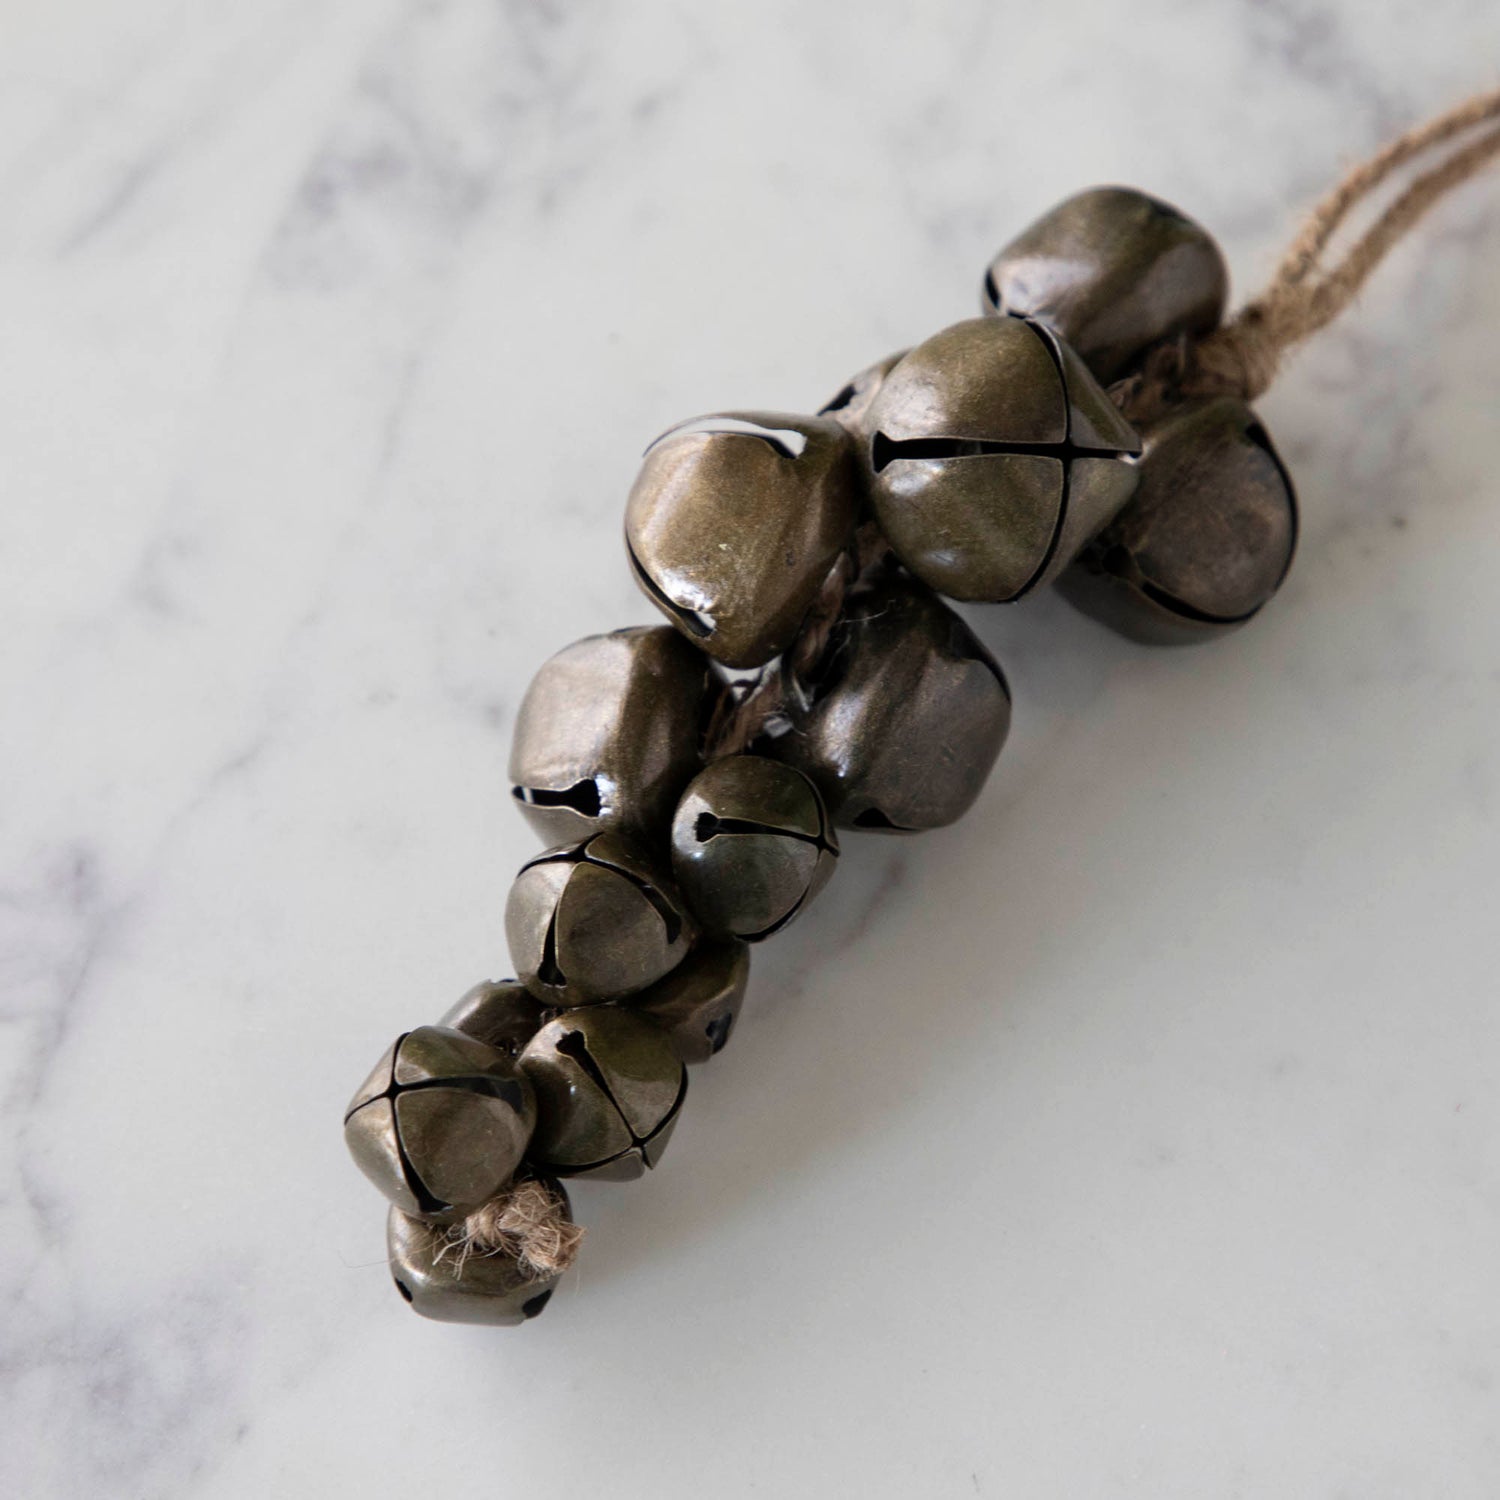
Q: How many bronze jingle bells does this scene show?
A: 14